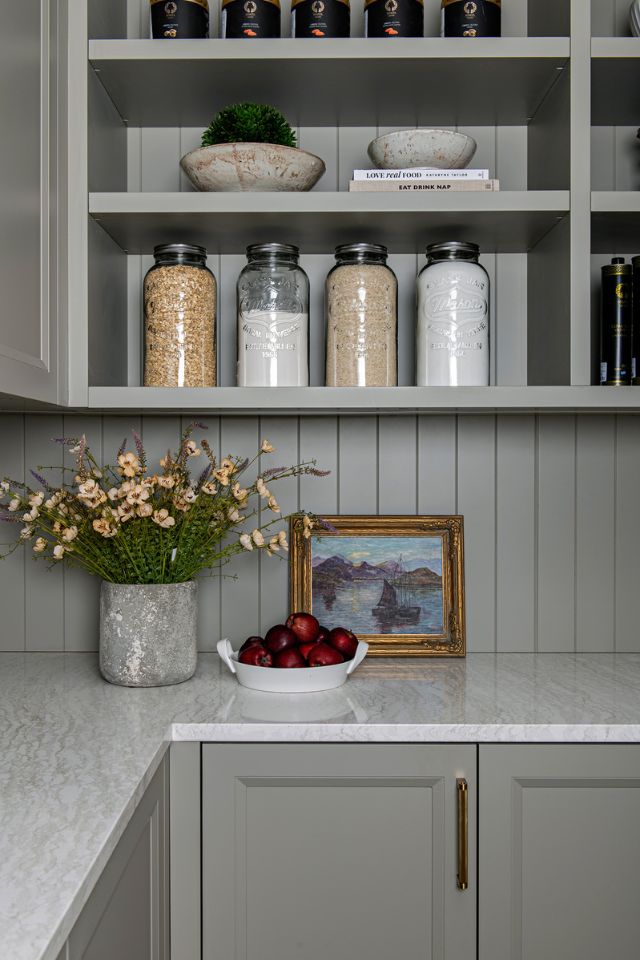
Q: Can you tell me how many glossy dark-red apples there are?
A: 9